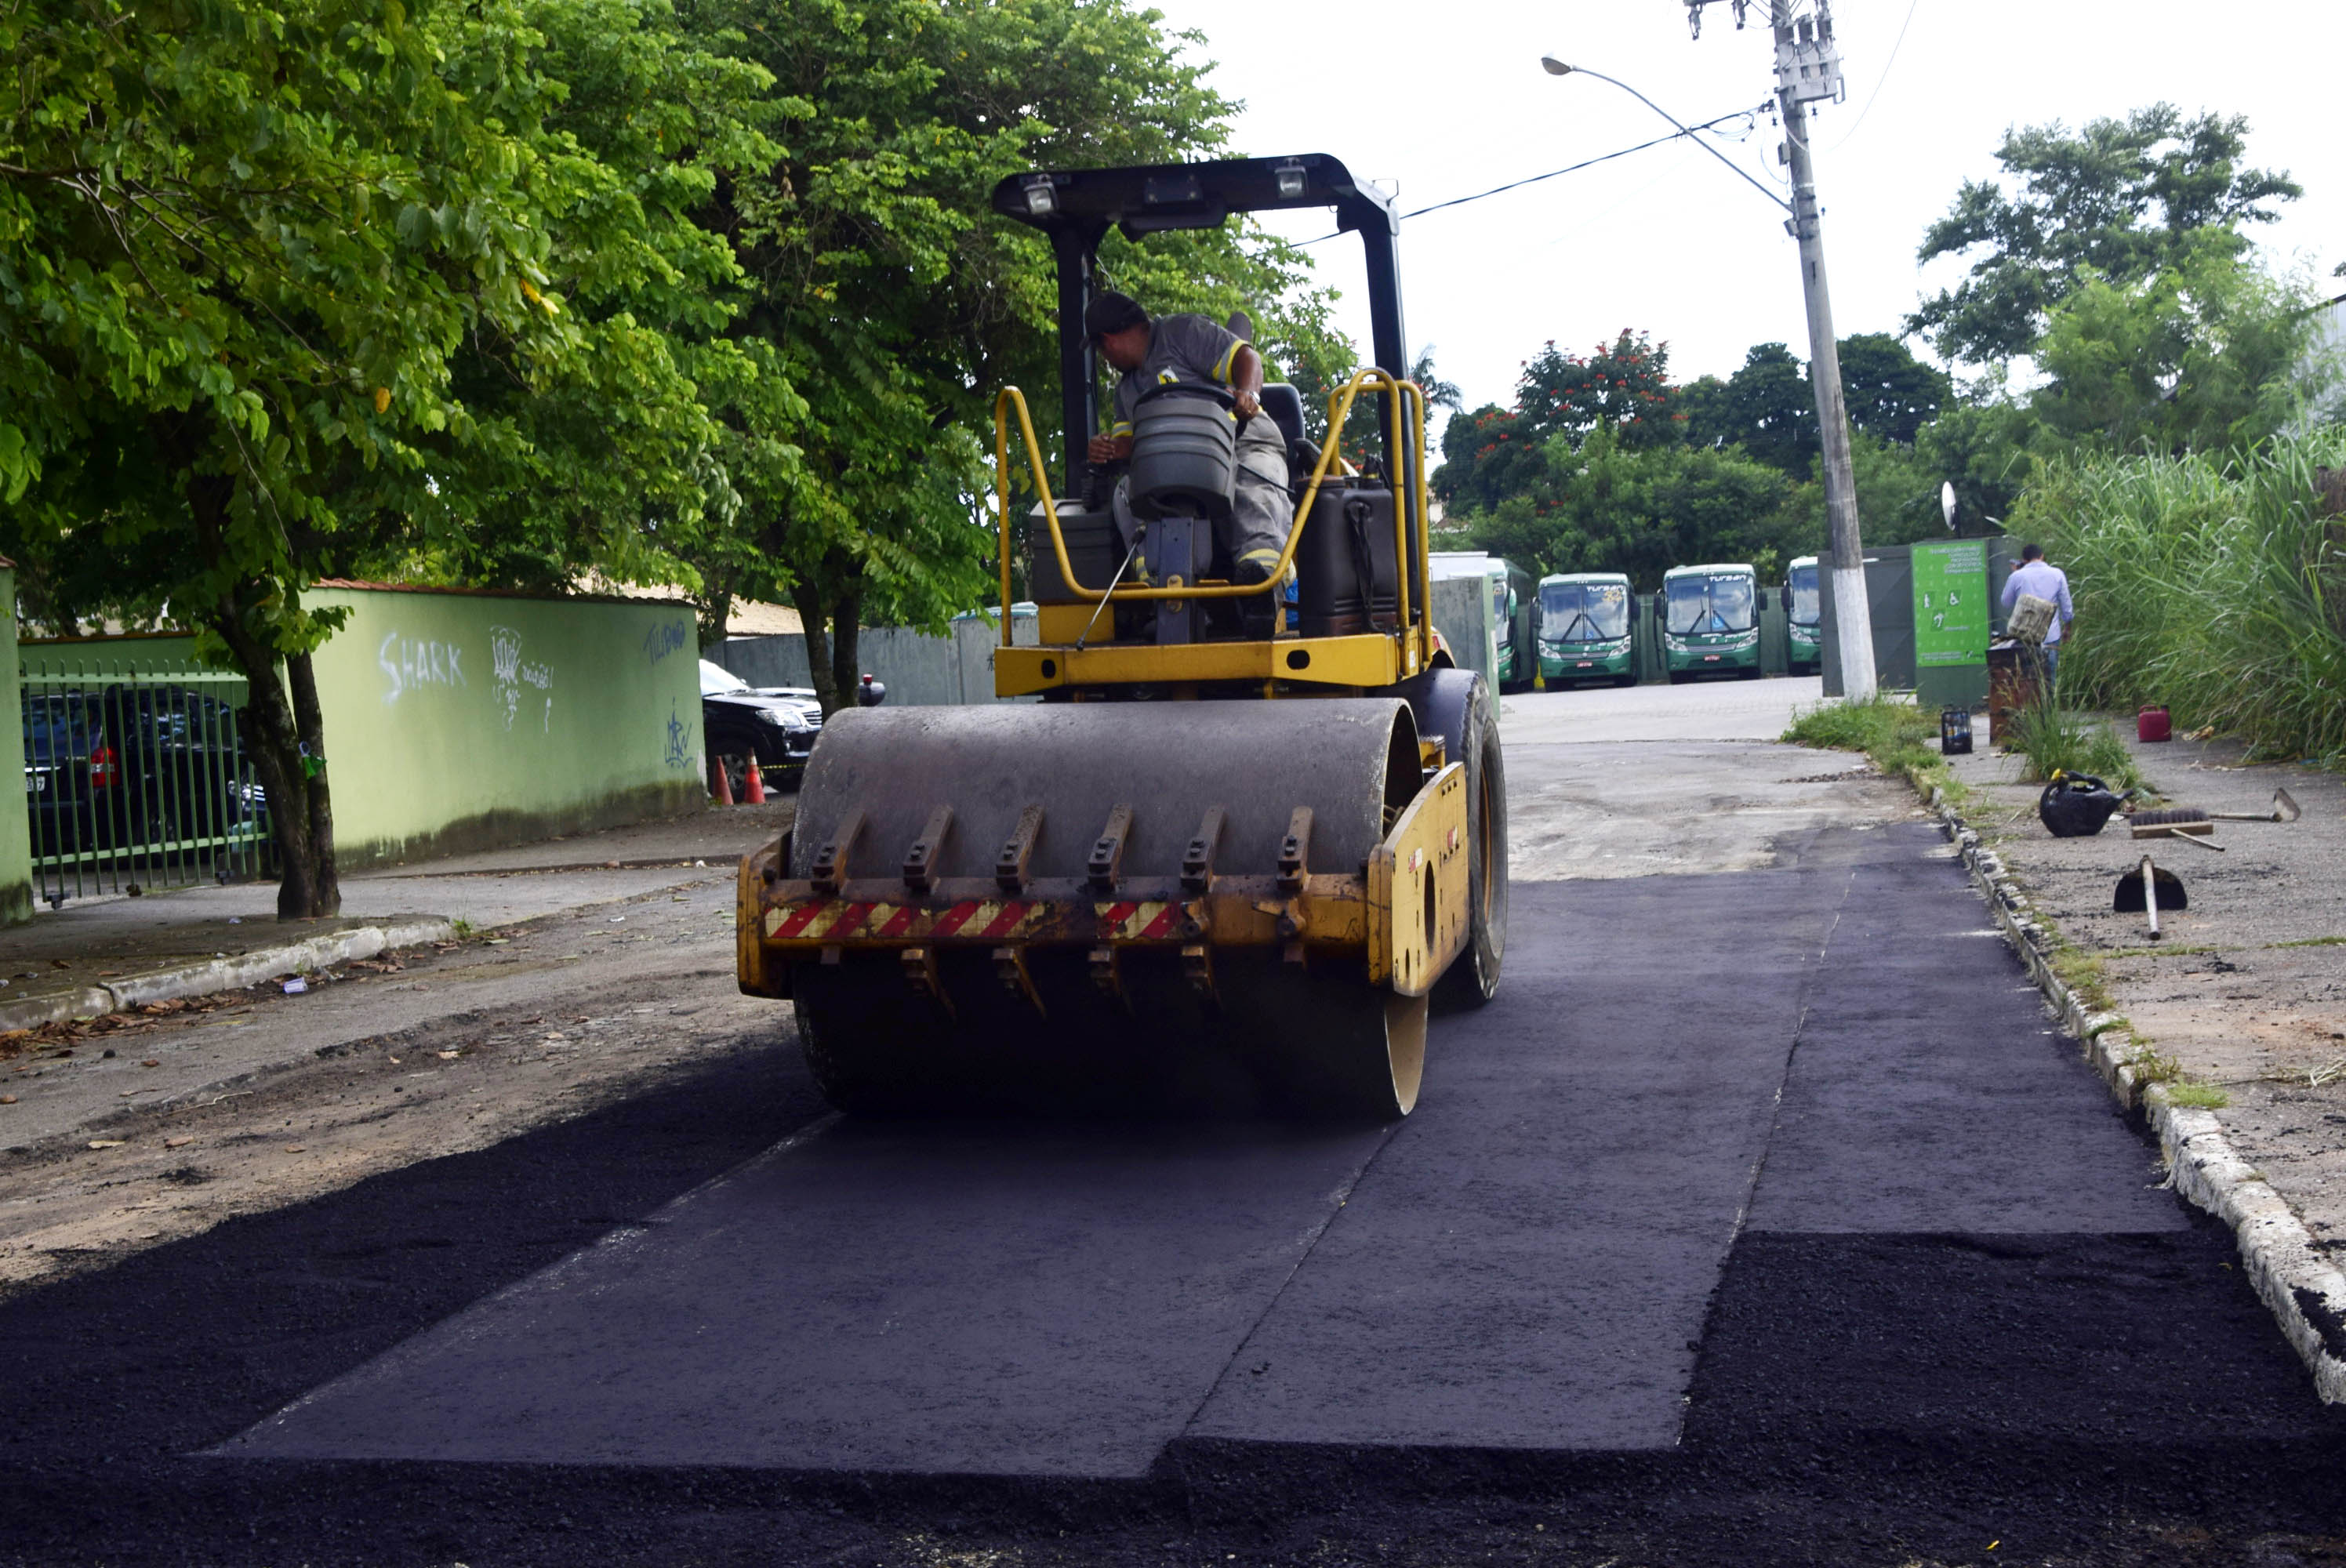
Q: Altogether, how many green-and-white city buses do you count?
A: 4